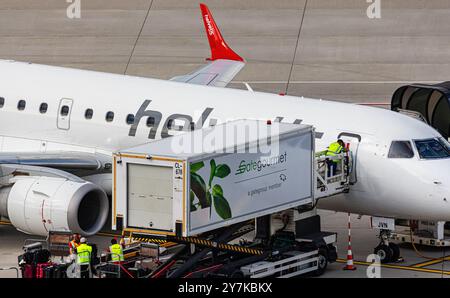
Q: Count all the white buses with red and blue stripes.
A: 0